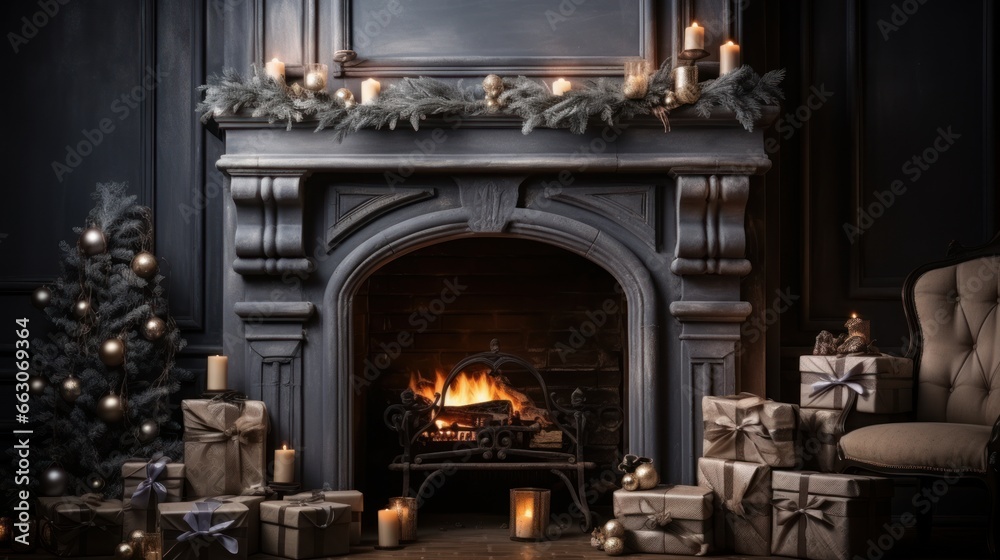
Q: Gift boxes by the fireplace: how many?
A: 13